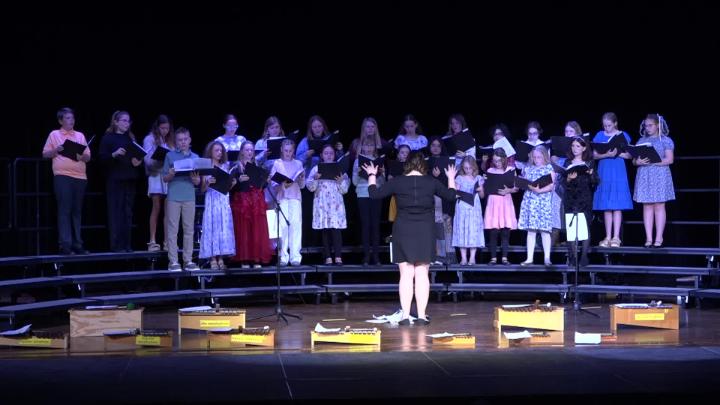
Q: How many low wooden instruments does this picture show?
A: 11